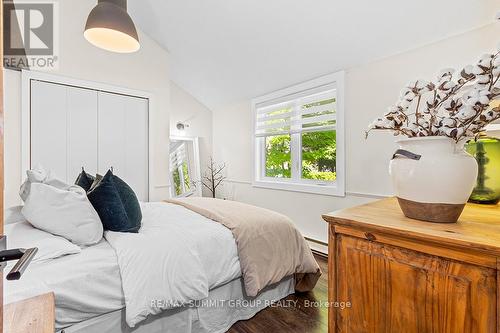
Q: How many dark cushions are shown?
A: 2